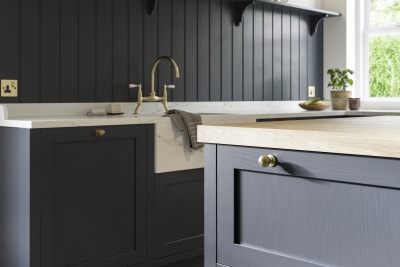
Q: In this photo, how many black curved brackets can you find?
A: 3